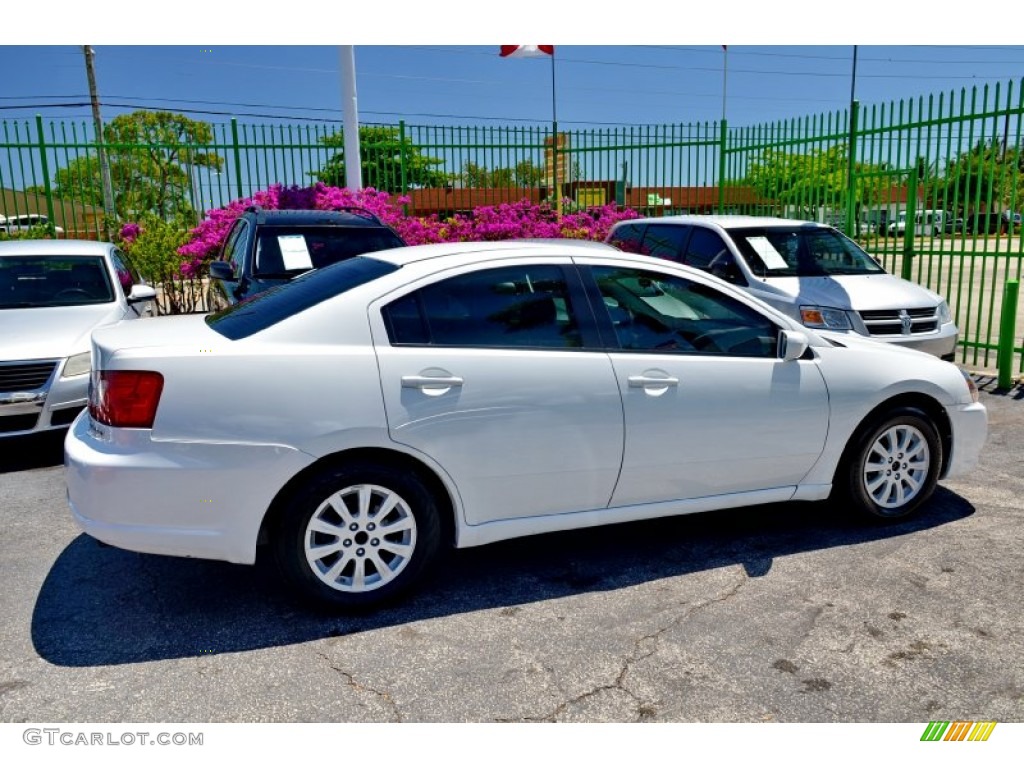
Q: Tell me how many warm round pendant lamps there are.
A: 0